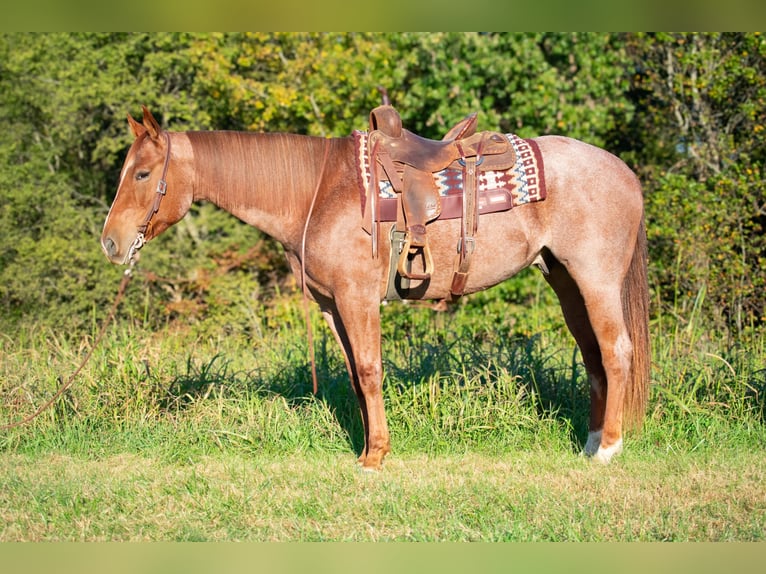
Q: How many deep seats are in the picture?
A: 1